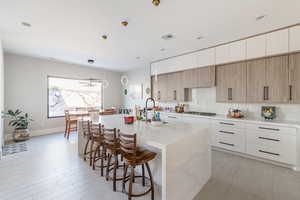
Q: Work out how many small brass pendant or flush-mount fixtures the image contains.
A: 3